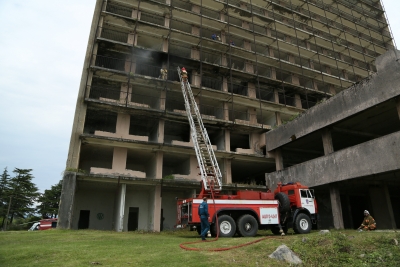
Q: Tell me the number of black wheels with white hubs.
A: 2